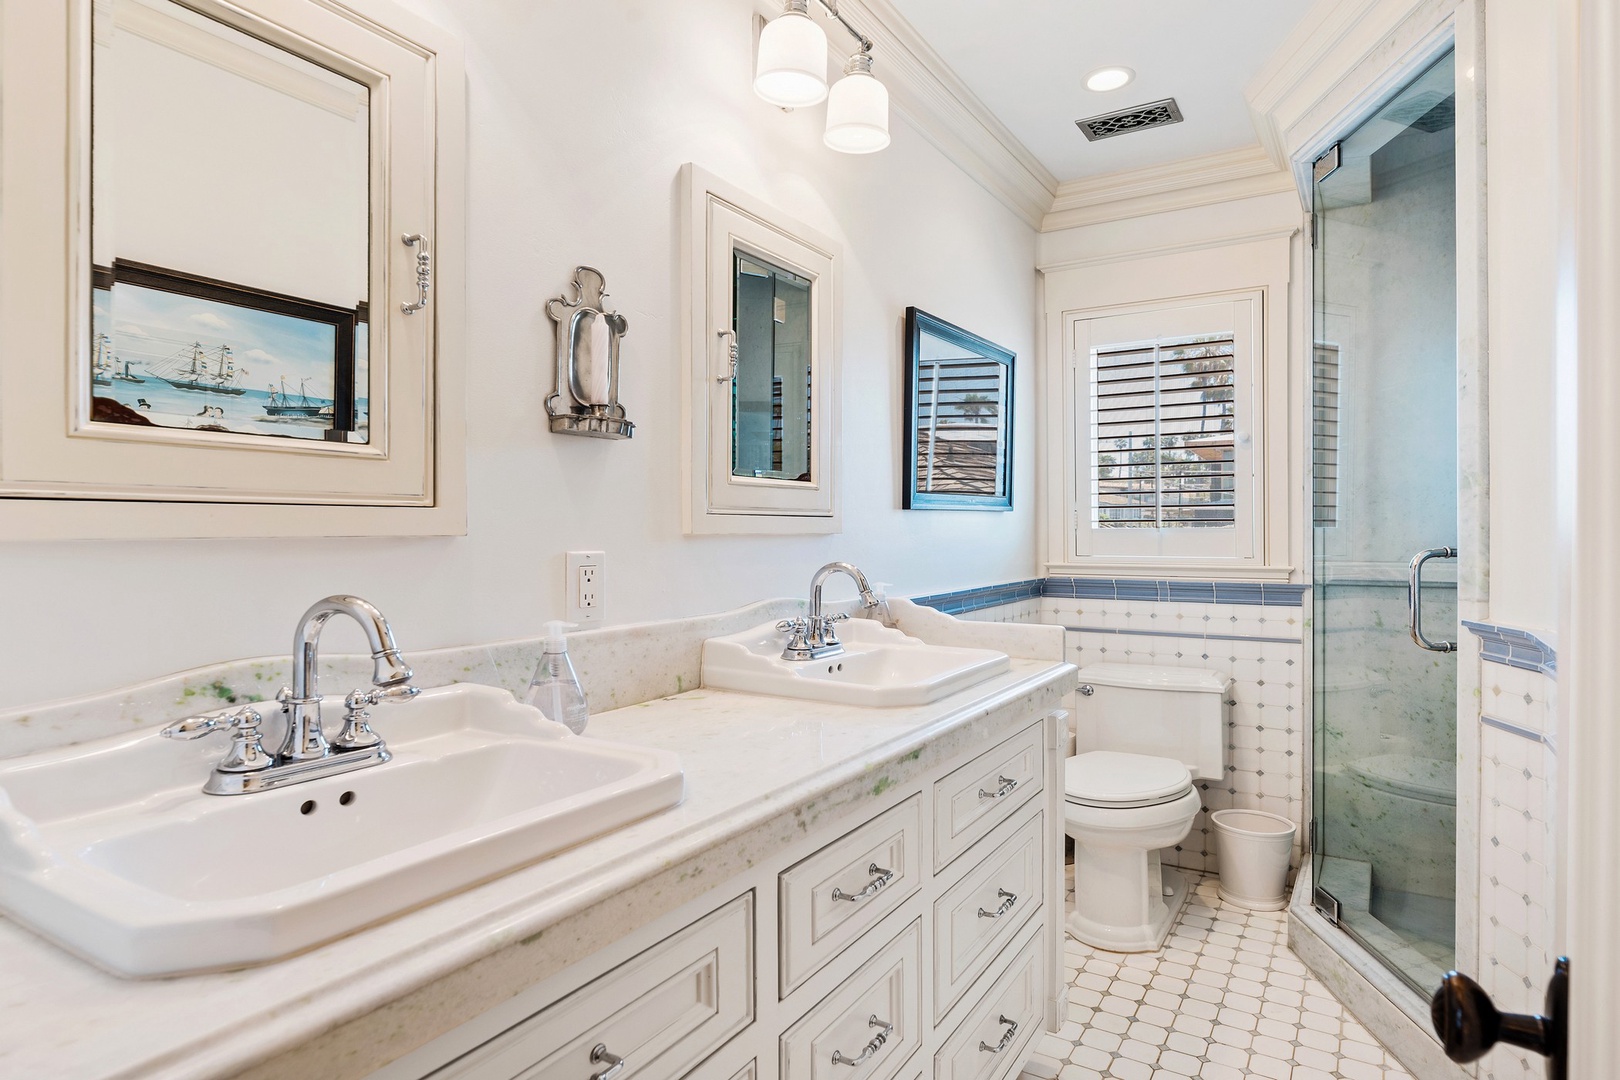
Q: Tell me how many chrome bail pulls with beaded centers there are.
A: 8